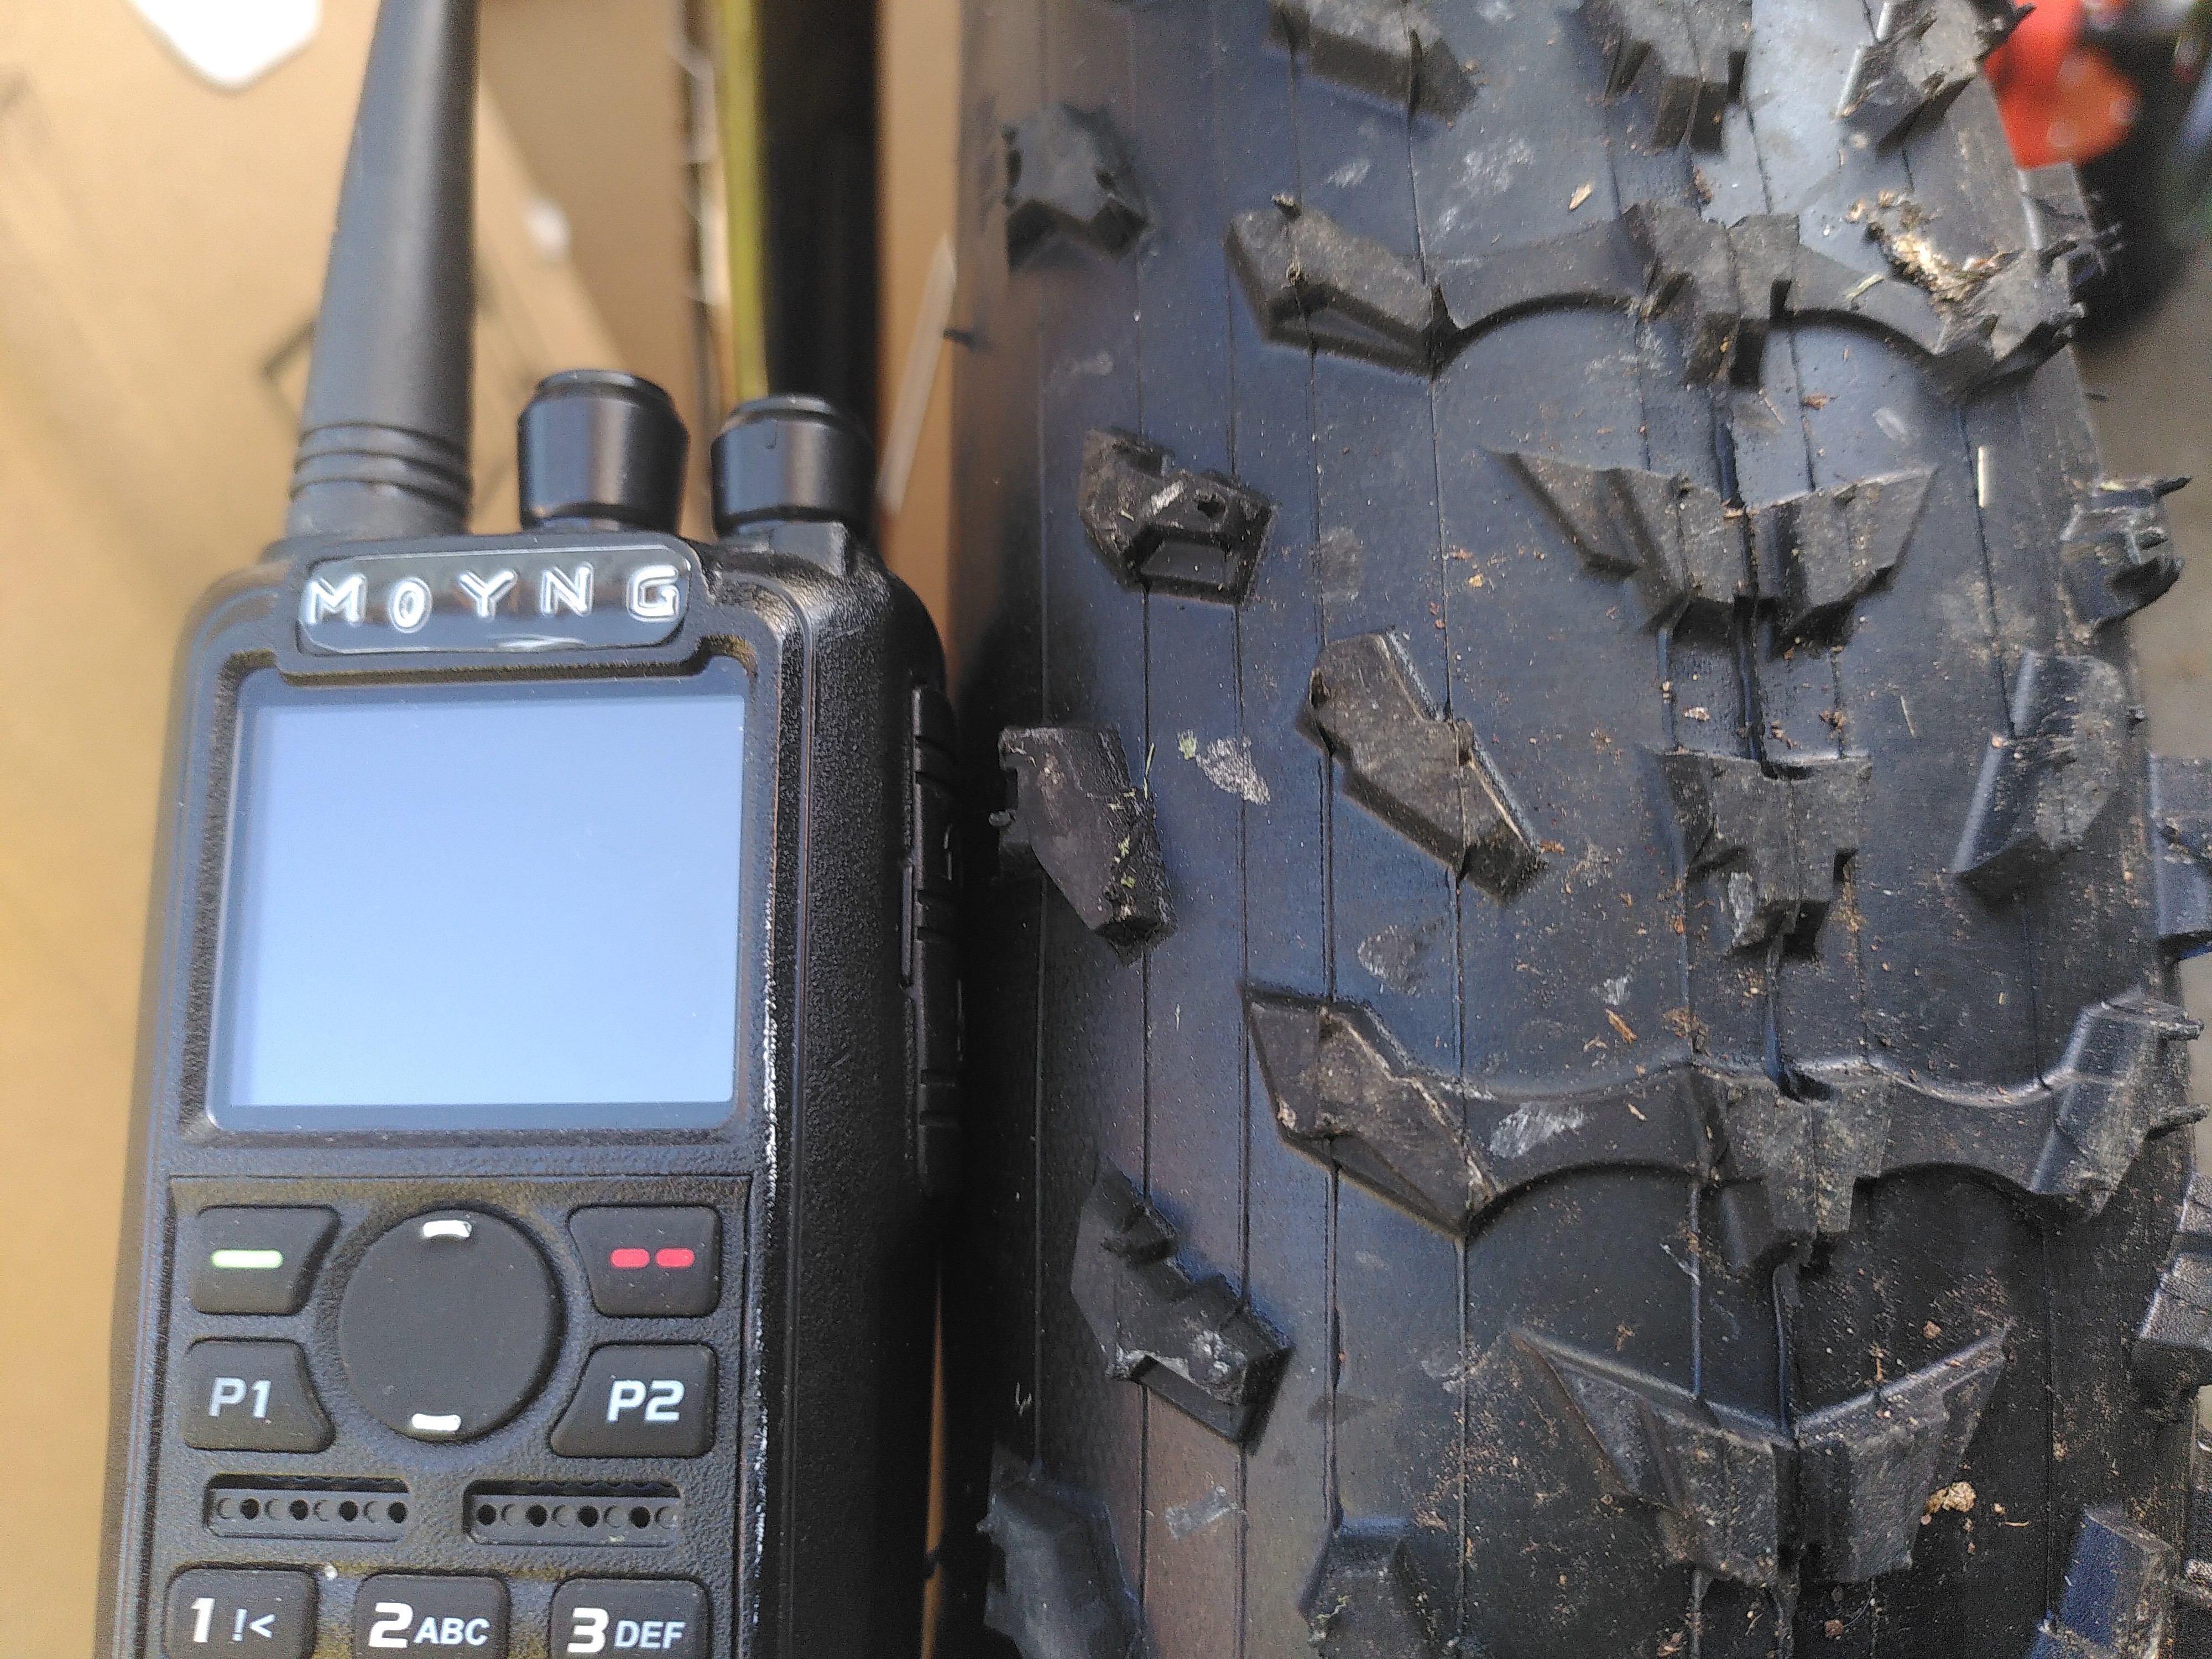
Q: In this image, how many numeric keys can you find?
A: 3